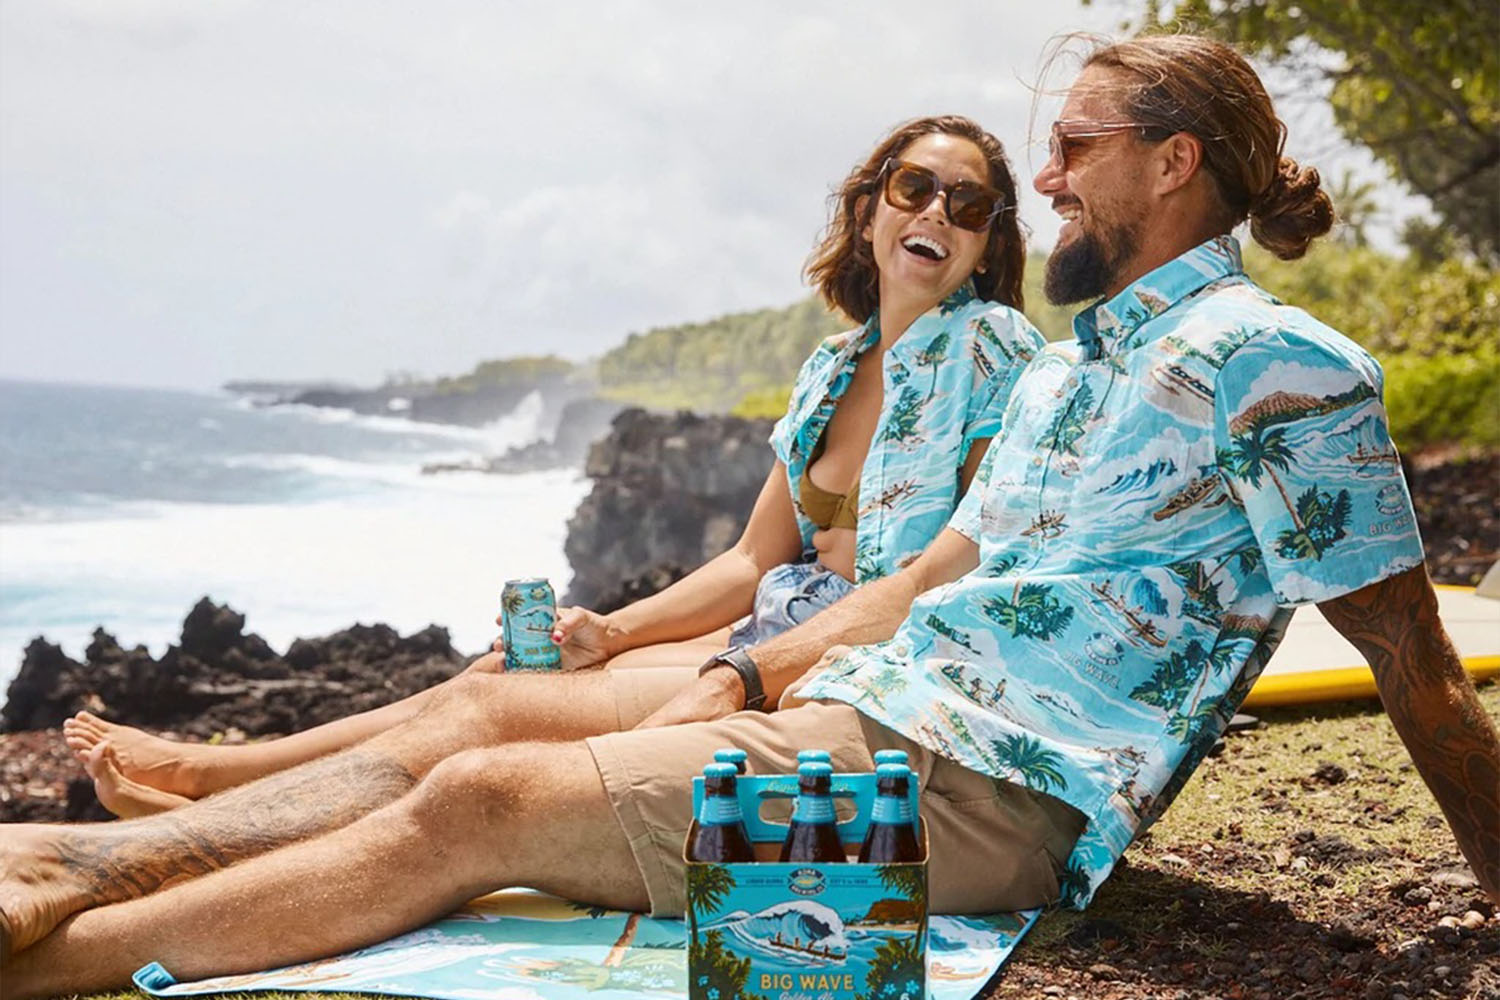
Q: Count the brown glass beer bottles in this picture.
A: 6